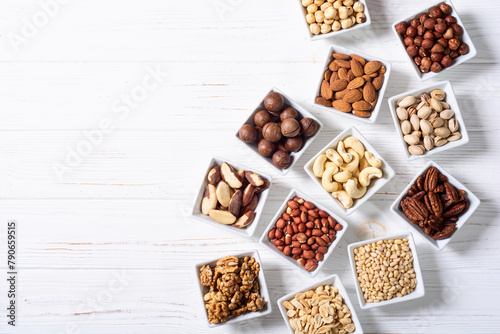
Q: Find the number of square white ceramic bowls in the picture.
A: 12